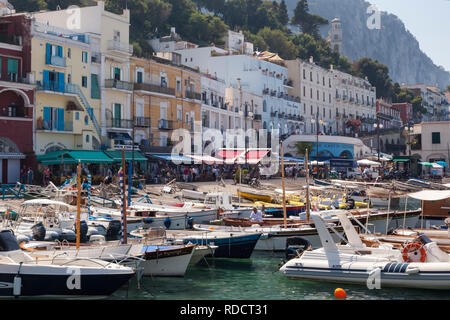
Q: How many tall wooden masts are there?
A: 4